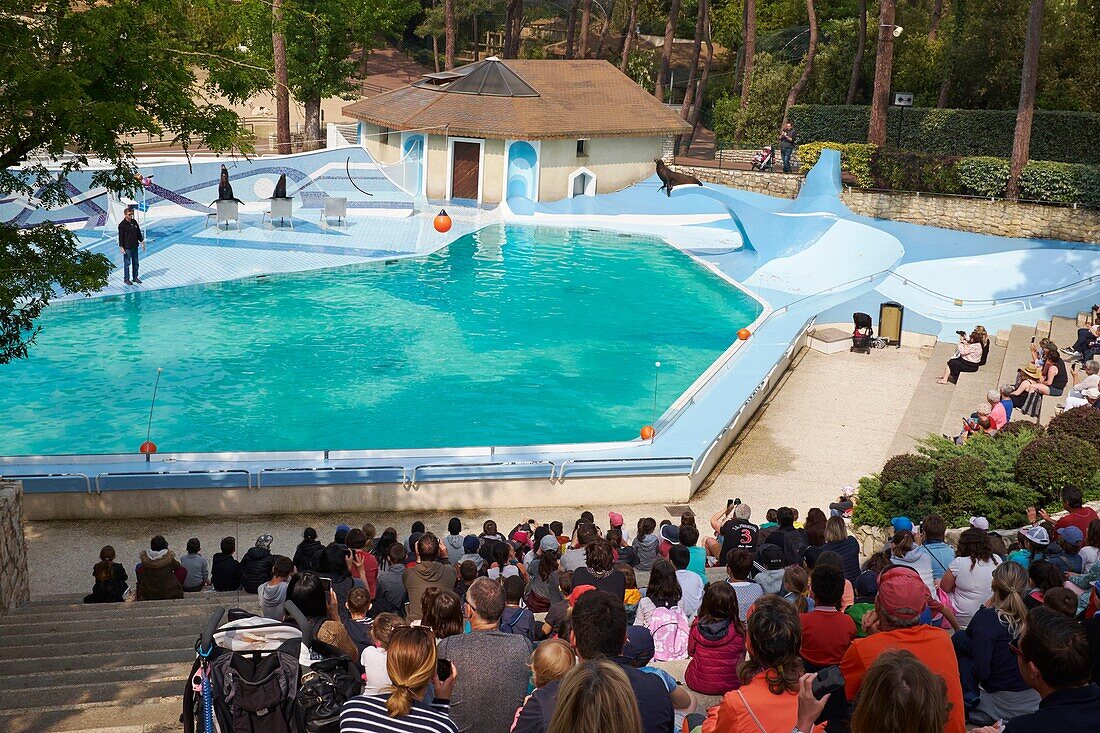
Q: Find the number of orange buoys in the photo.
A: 4